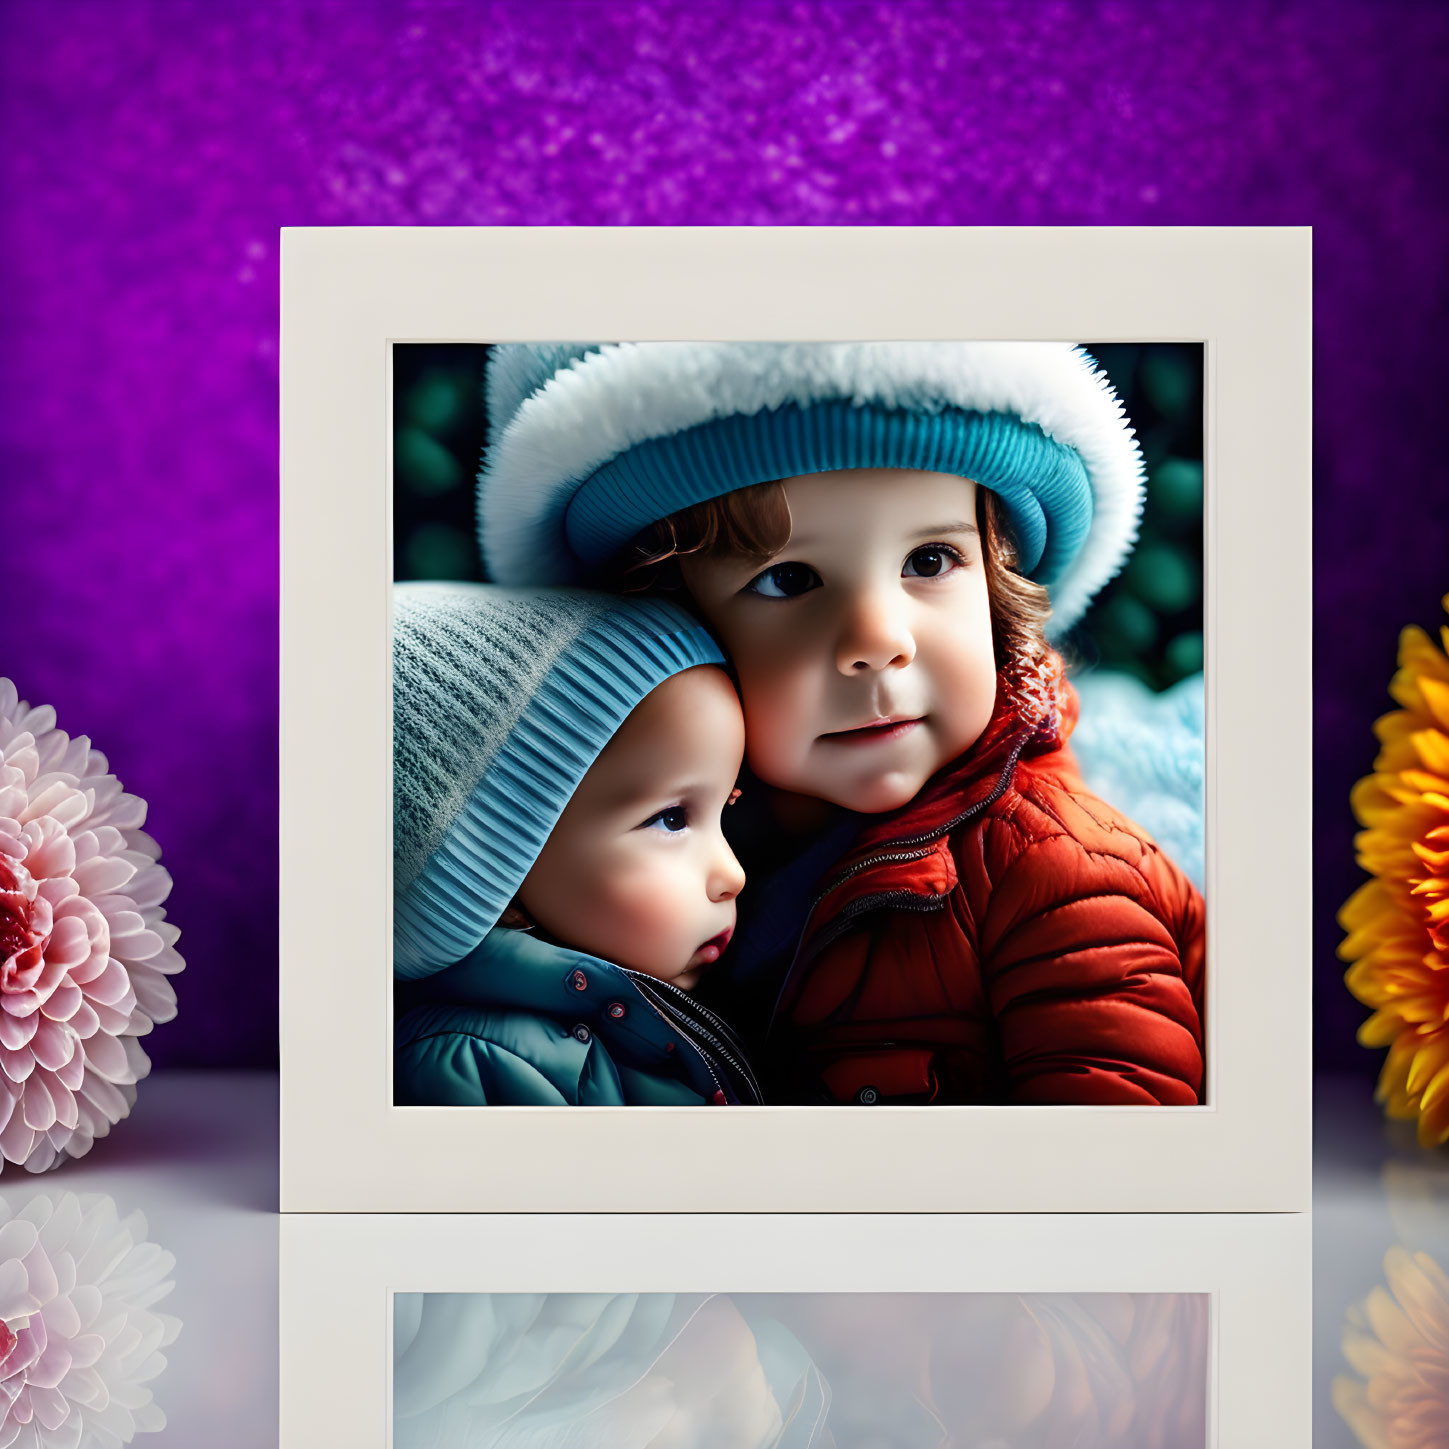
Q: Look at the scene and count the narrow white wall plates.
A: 0